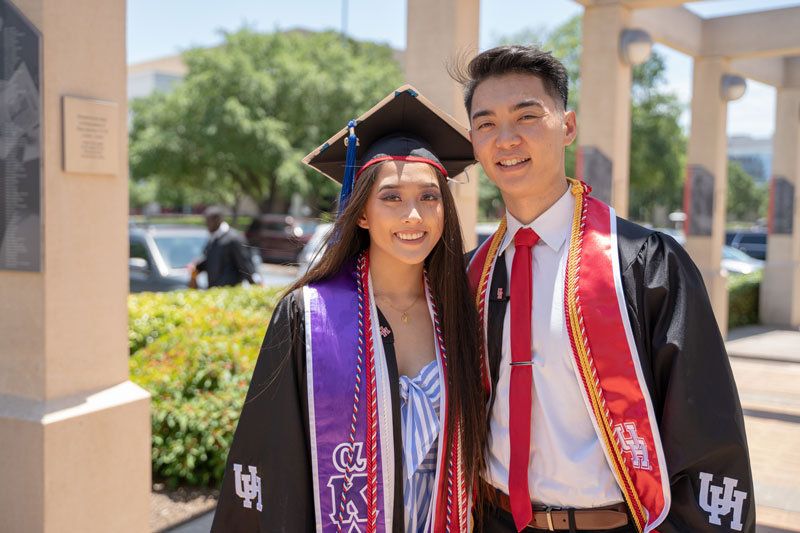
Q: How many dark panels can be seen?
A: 4